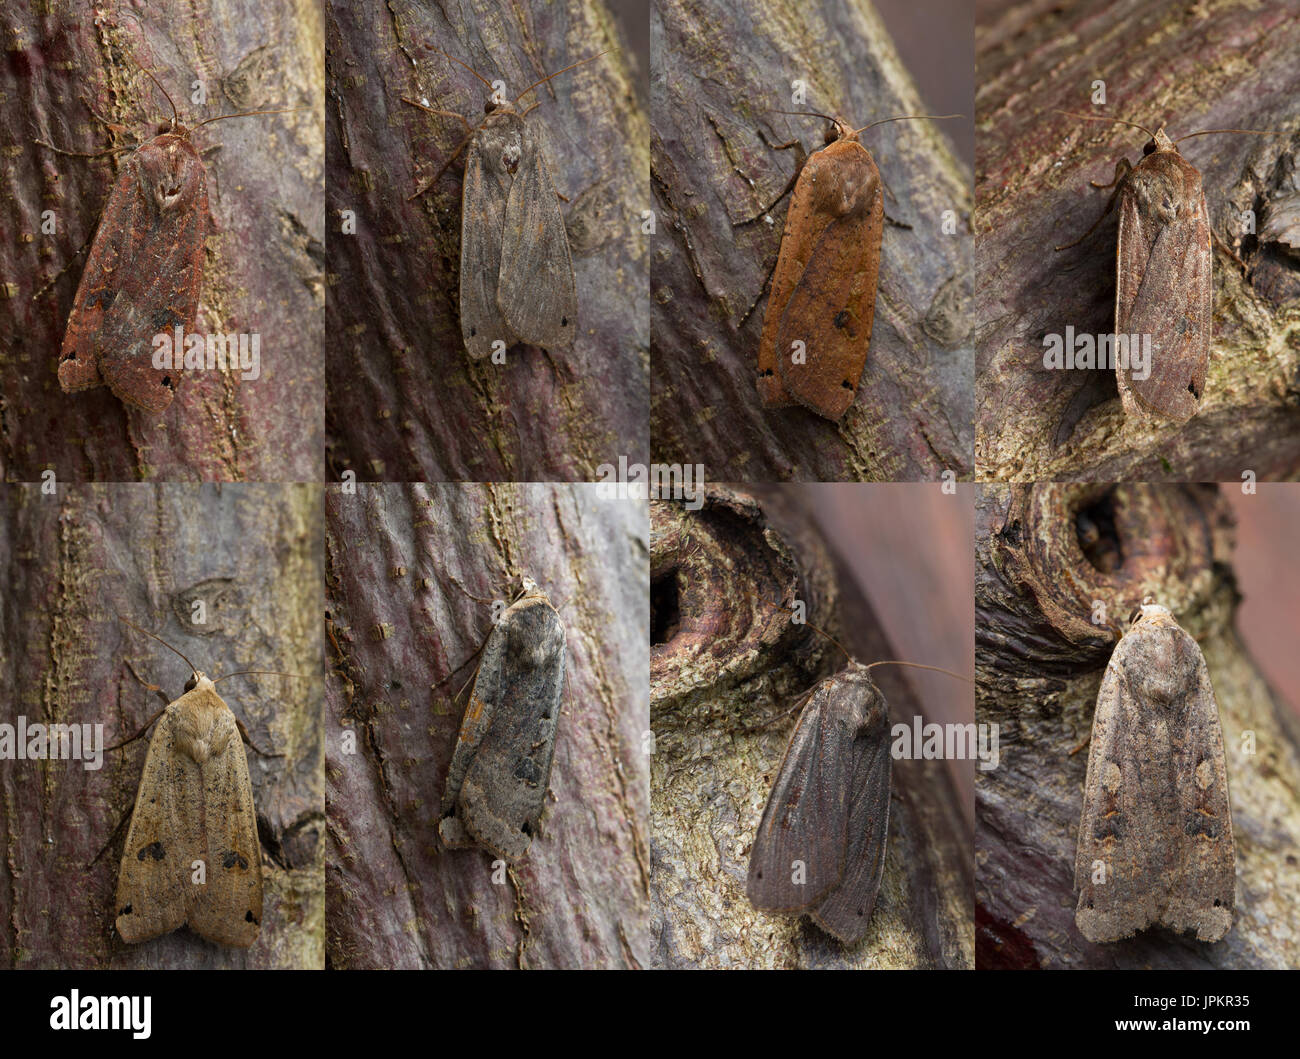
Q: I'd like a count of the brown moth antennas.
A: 12